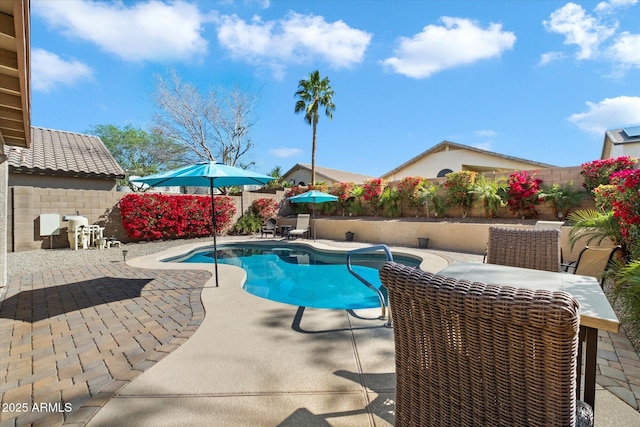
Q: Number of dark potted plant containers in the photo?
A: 2